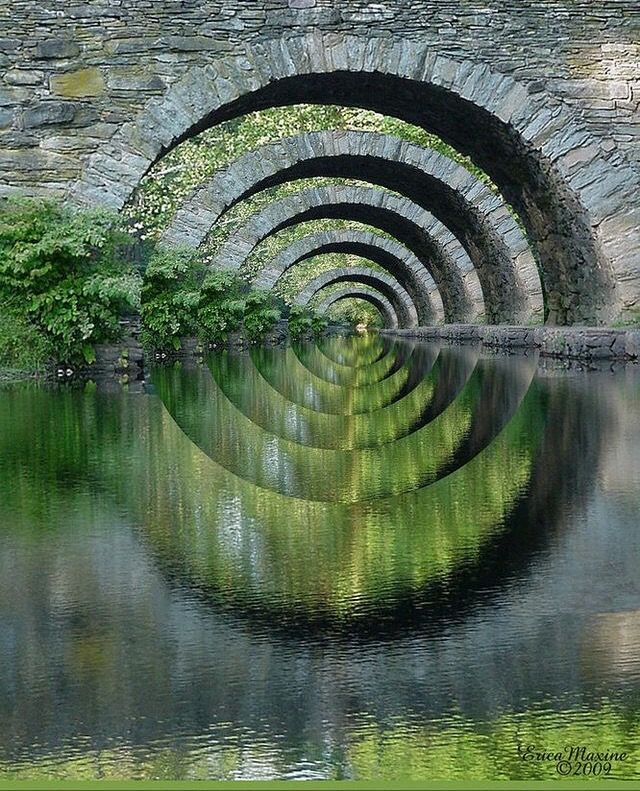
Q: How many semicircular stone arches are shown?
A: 6